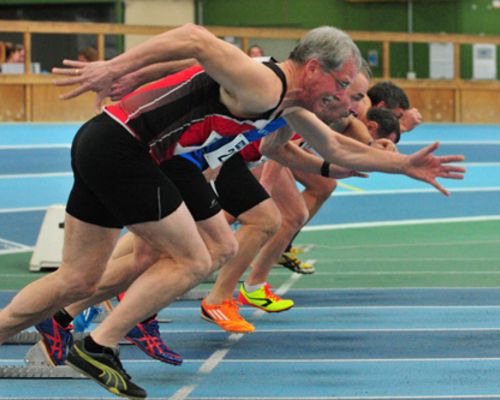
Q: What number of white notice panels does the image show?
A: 2